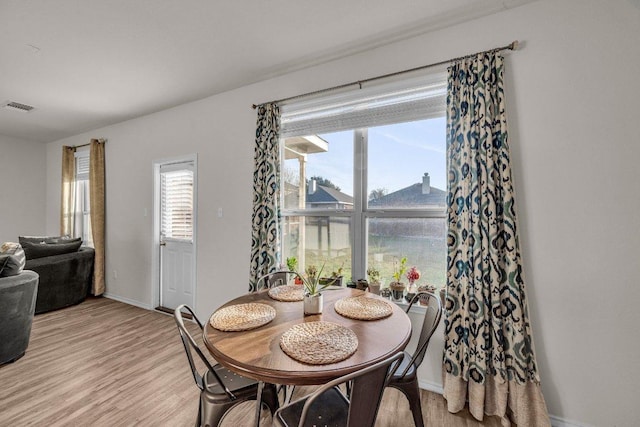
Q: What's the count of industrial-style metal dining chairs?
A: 4